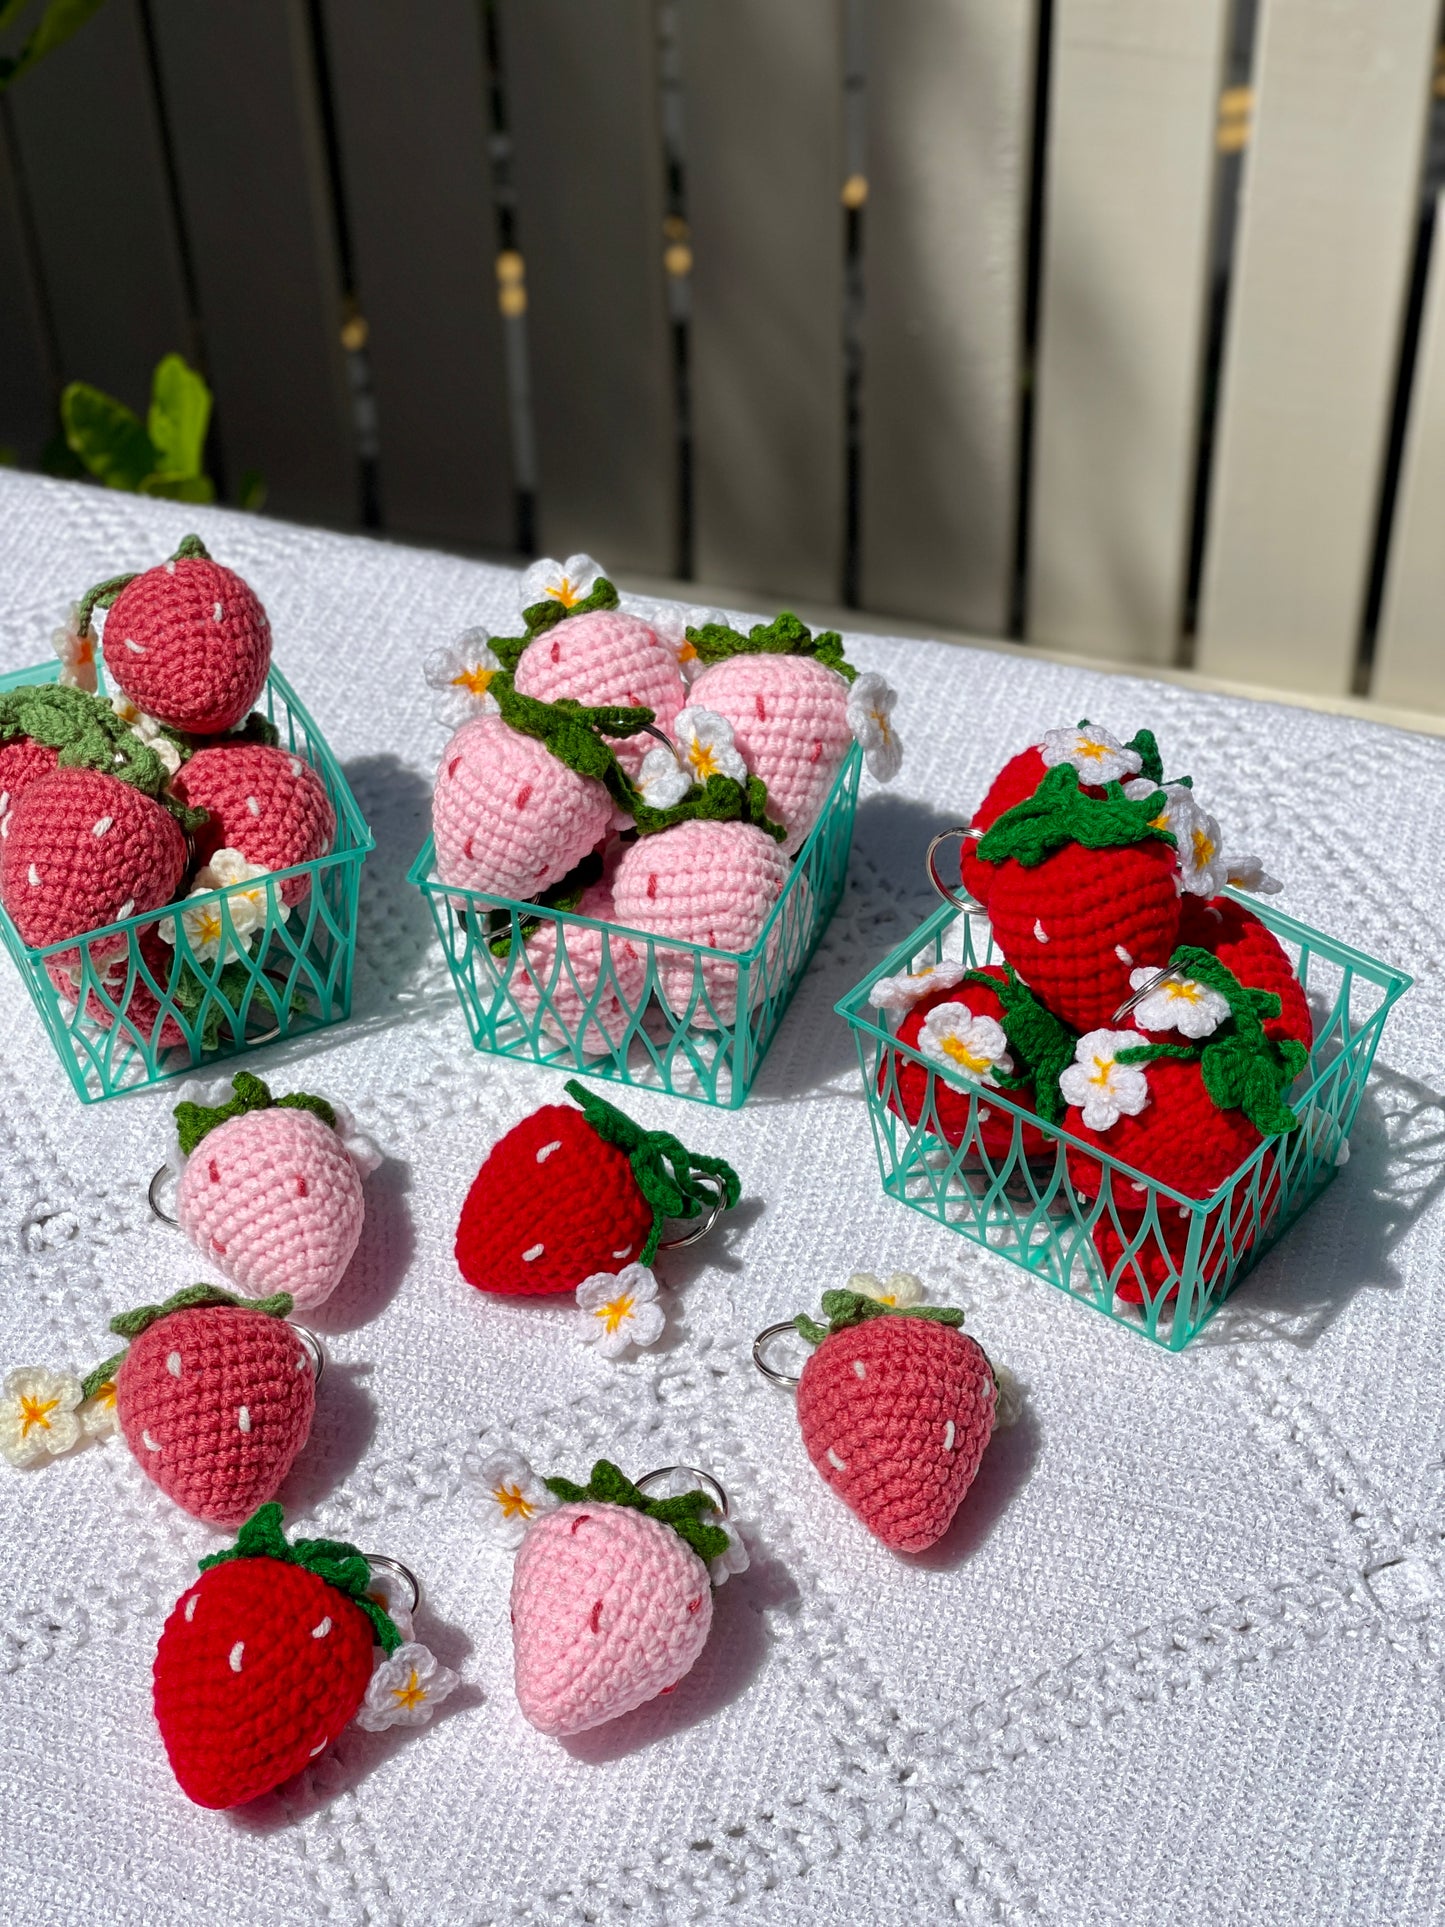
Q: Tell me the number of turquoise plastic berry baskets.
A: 3